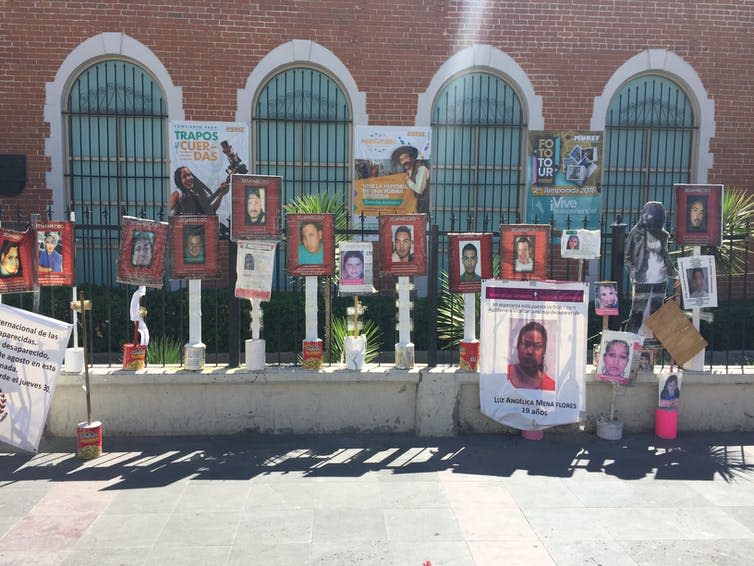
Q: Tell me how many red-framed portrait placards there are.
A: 10